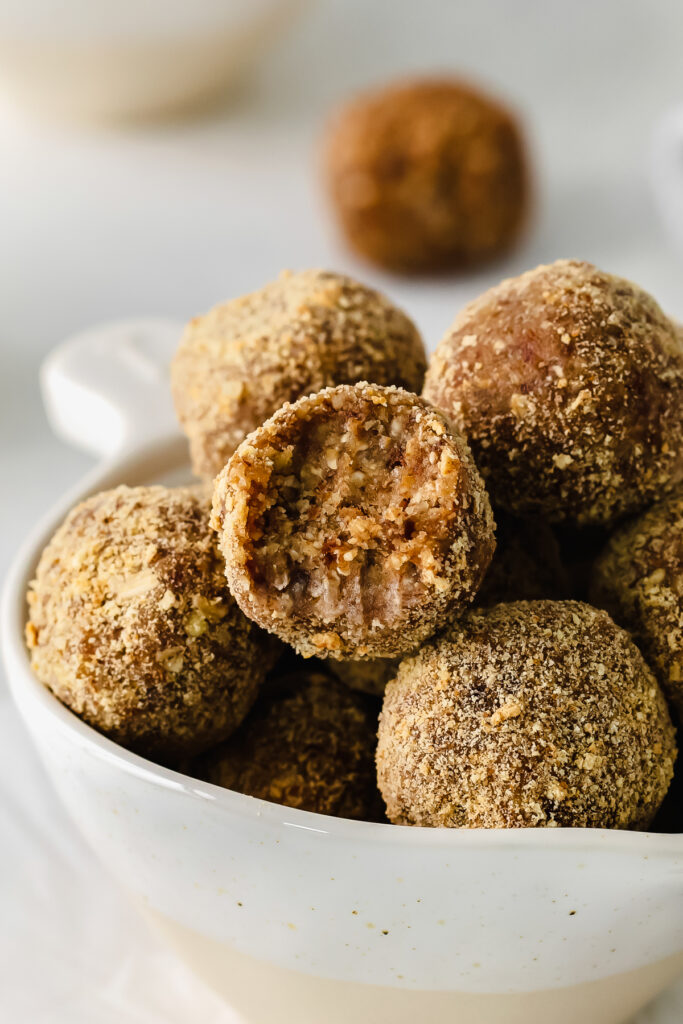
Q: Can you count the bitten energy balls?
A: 1